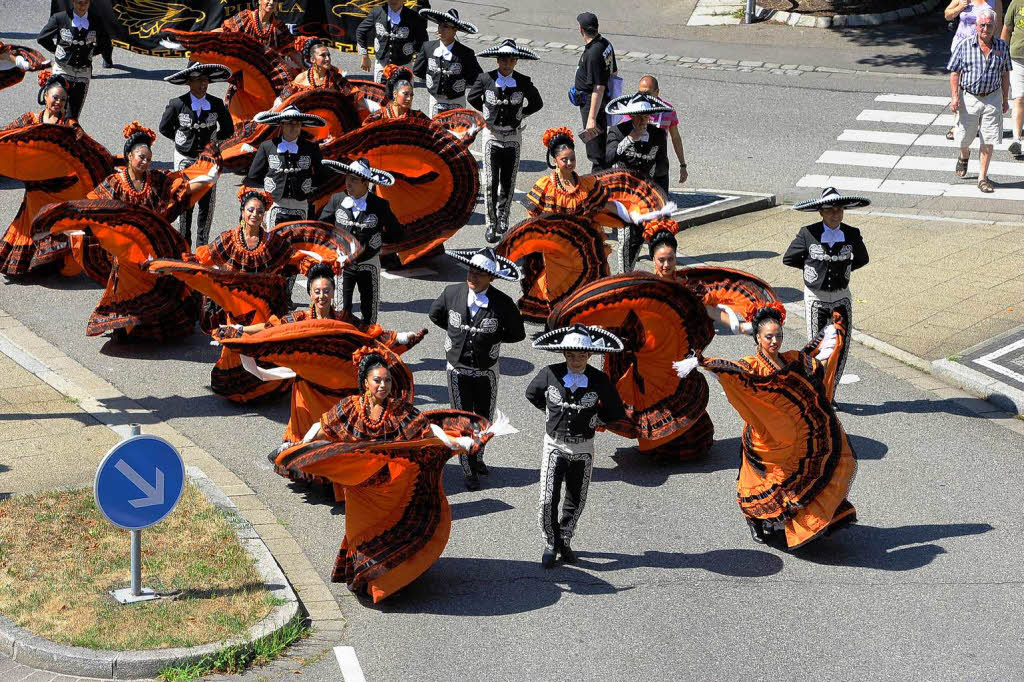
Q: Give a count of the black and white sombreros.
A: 9